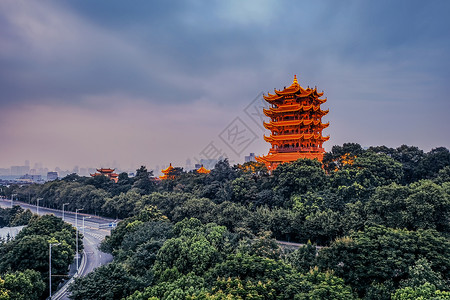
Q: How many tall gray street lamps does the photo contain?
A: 6